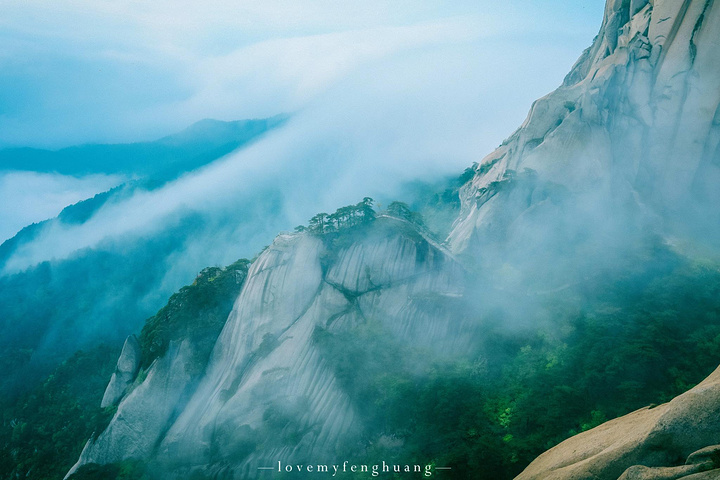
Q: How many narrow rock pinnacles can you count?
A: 1